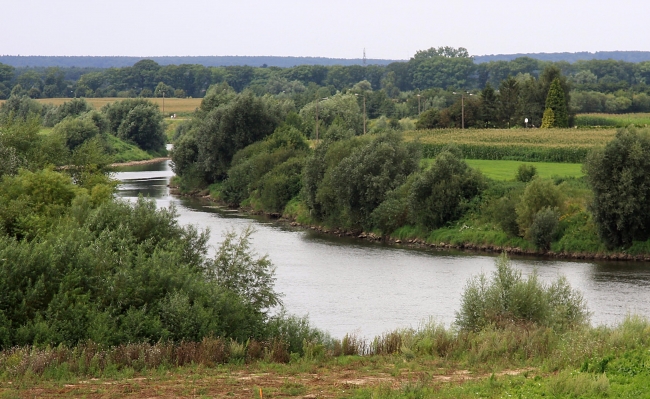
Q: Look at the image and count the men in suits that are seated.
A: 0